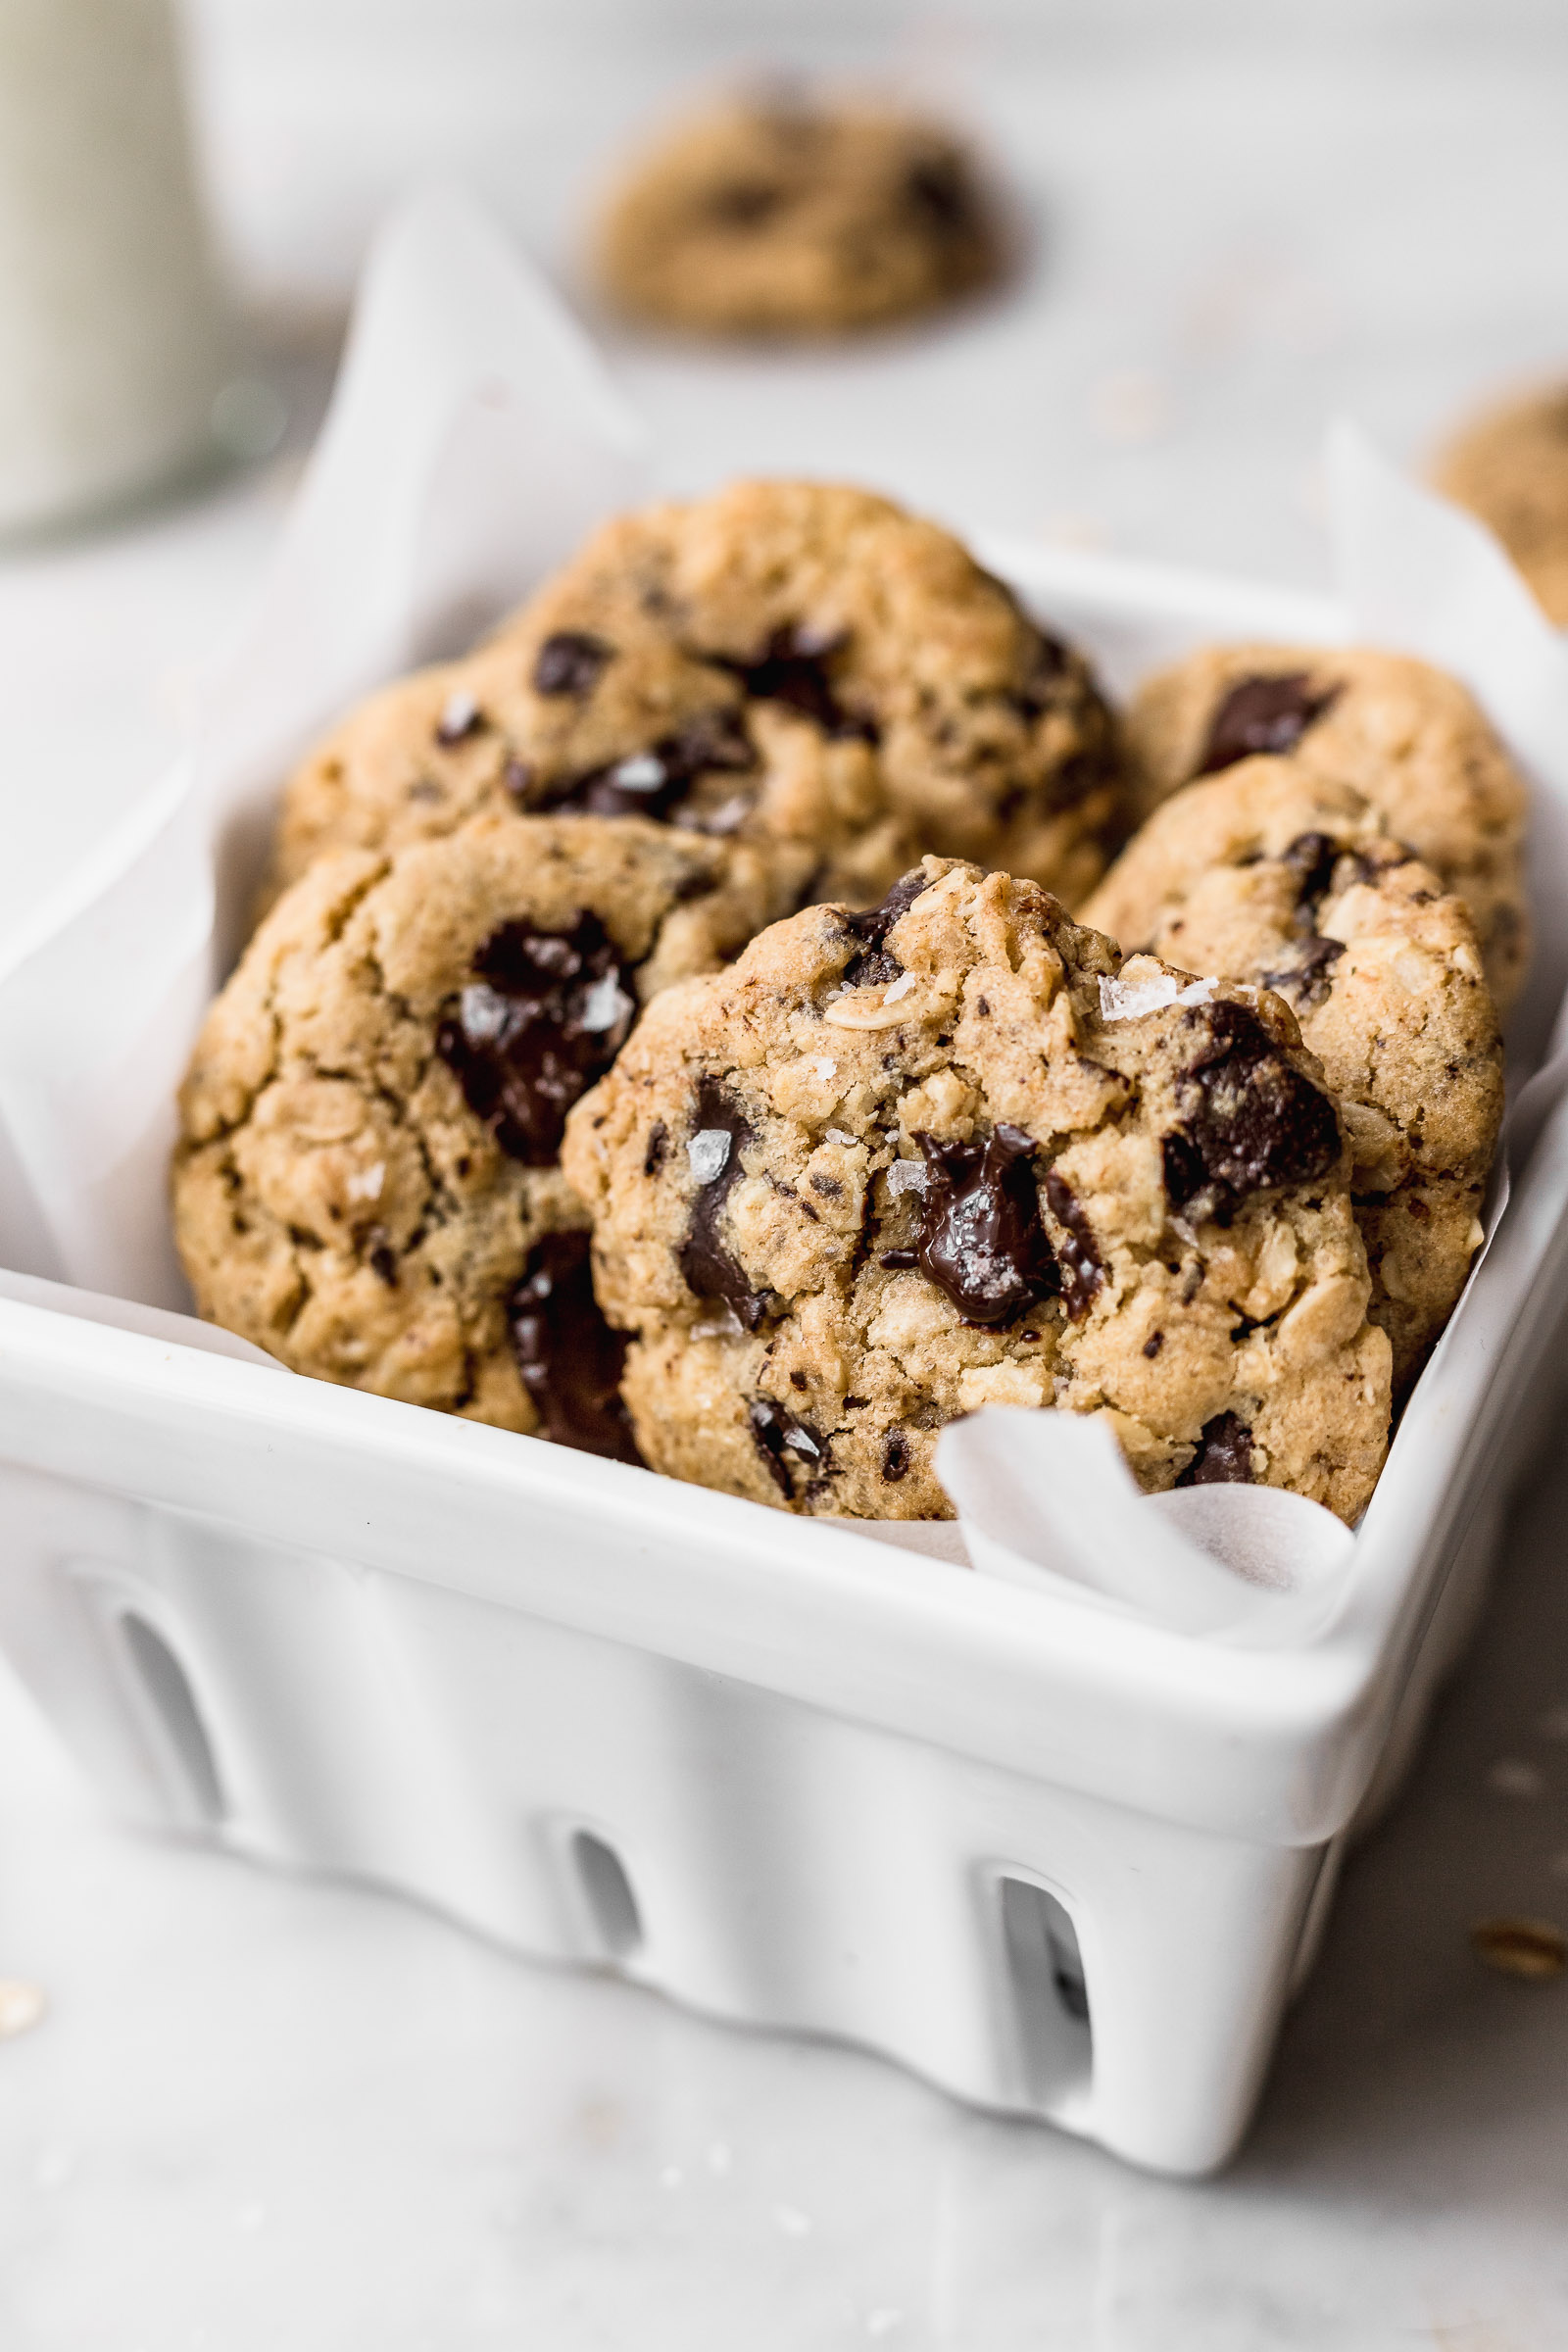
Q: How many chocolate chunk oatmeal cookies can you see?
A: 7